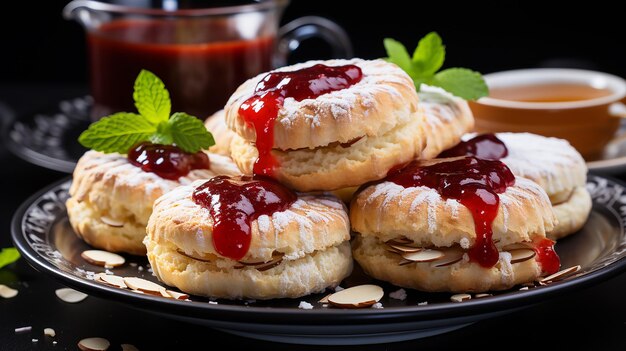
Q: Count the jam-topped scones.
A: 5